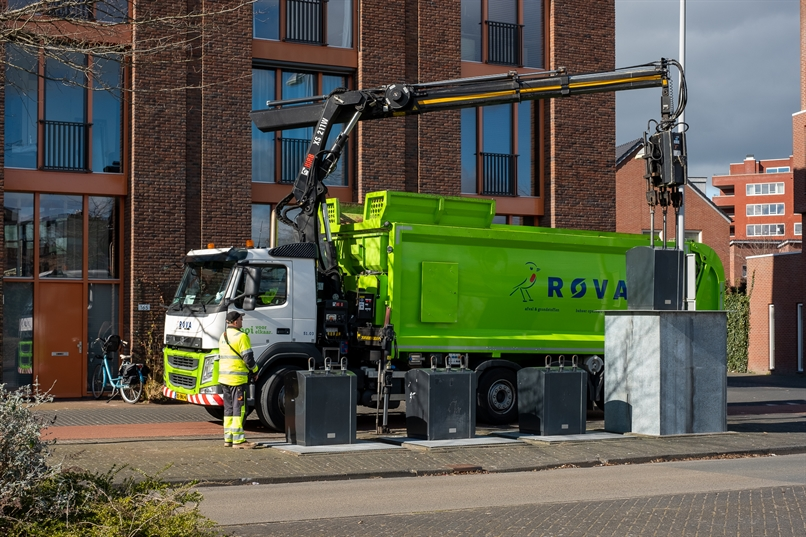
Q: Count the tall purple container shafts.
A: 0